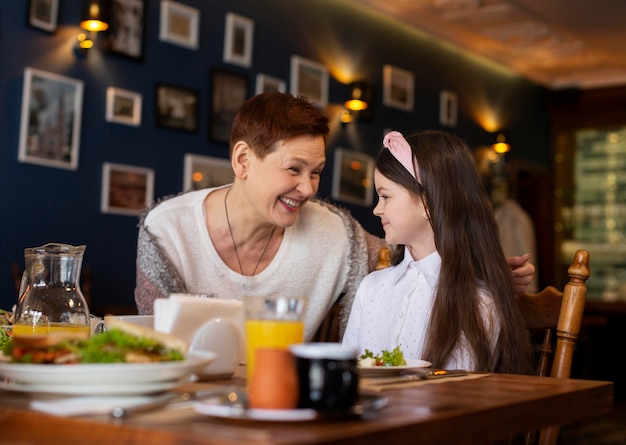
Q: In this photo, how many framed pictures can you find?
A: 15